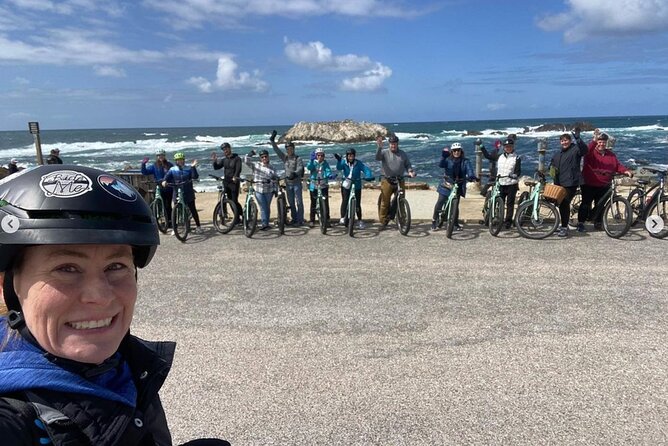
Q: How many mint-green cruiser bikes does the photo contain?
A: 8